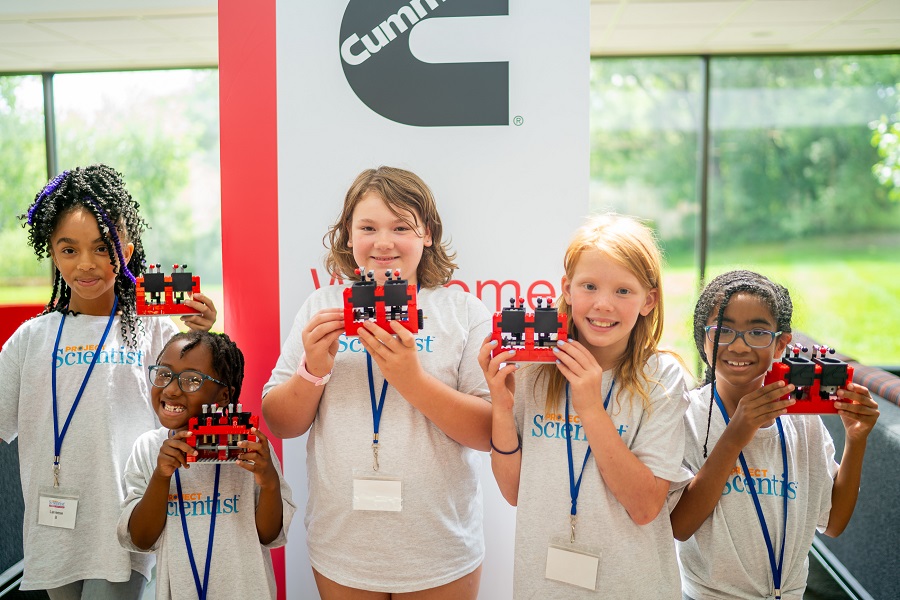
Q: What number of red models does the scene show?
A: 5